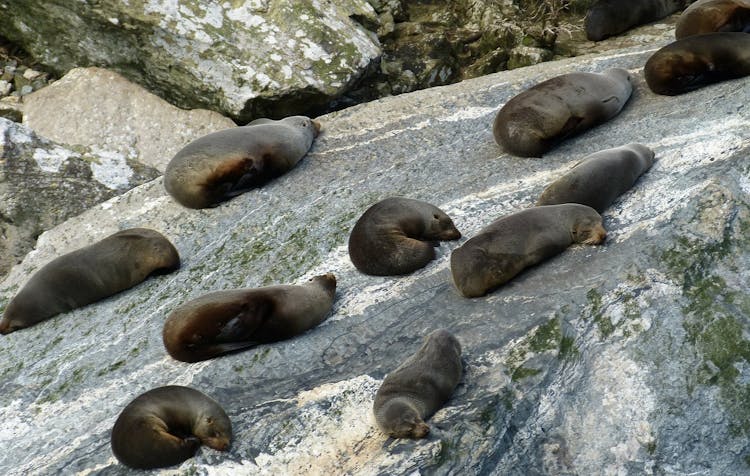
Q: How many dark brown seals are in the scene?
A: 12